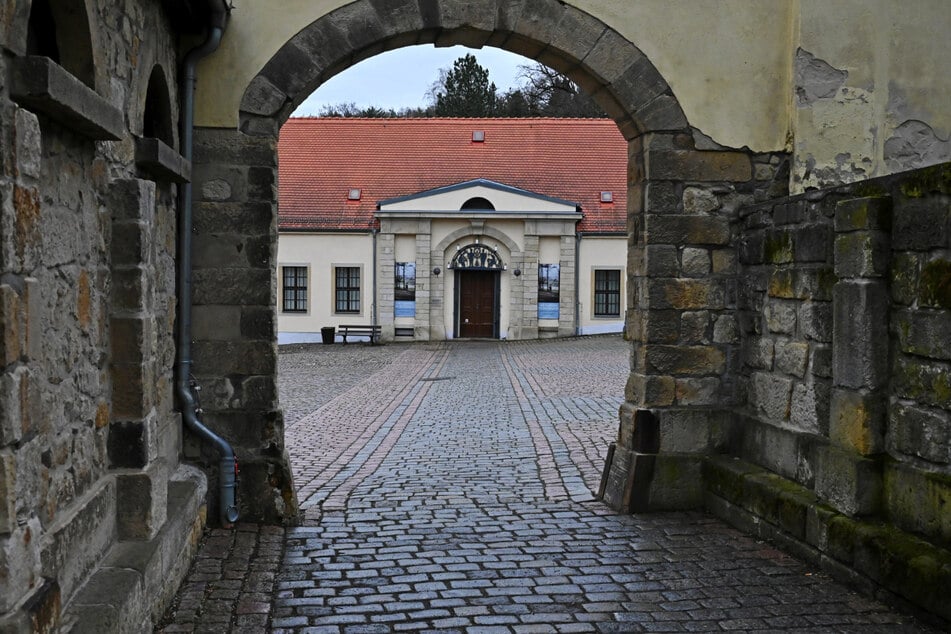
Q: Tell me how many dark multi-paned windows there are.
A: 3